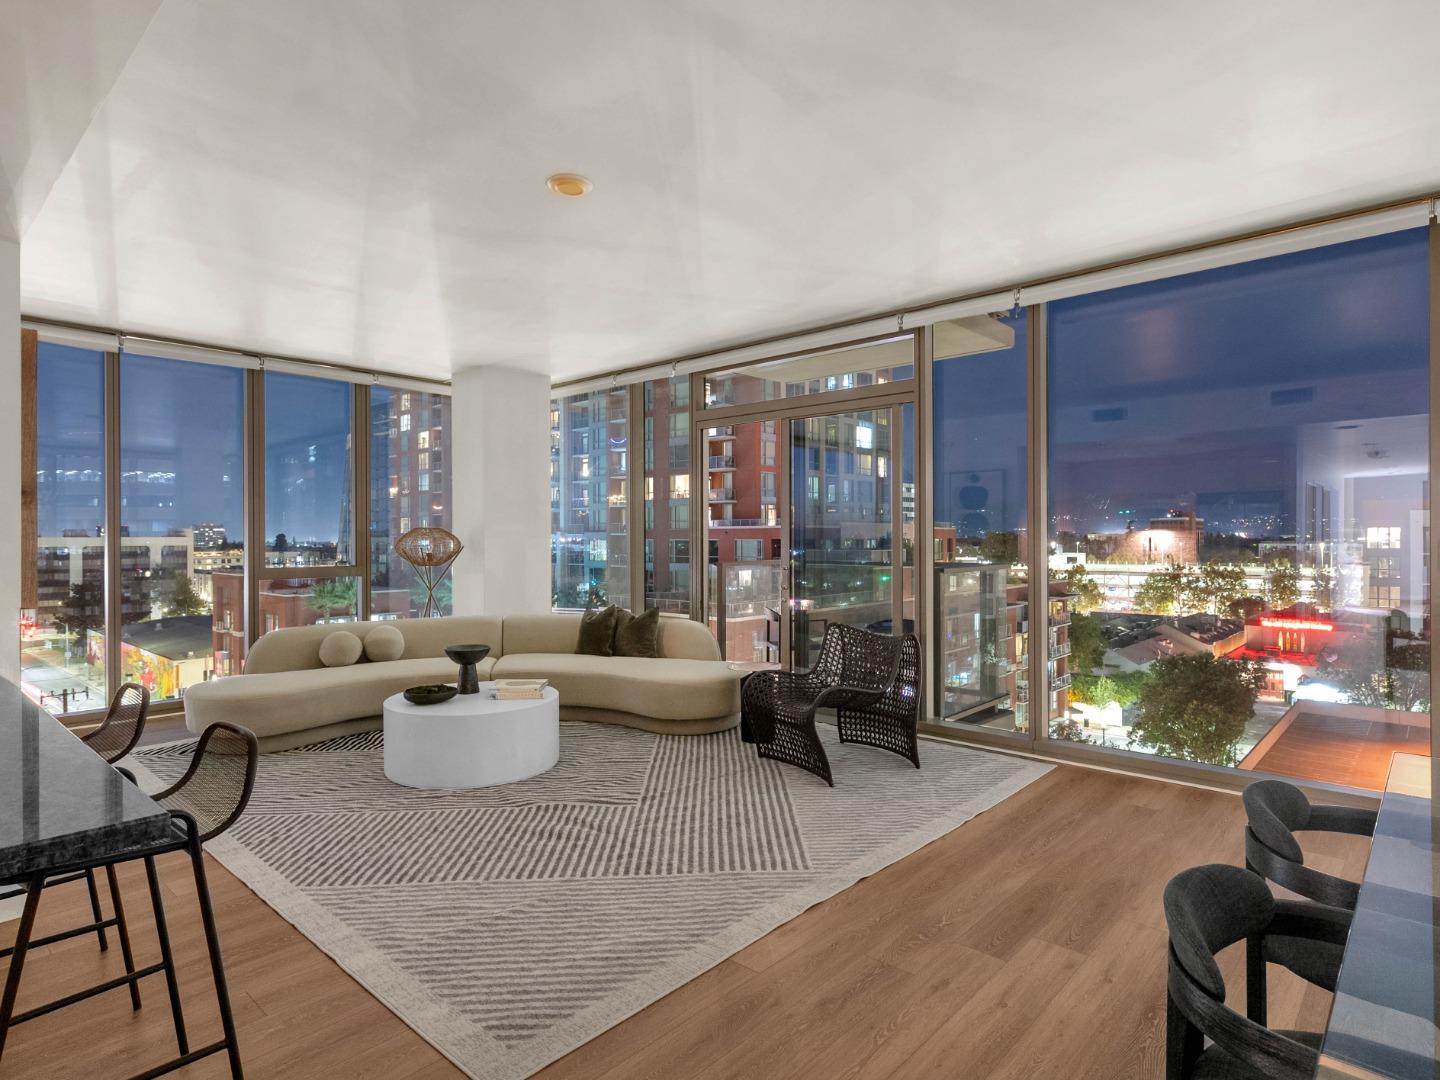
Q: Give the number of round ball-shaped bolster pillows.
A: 2